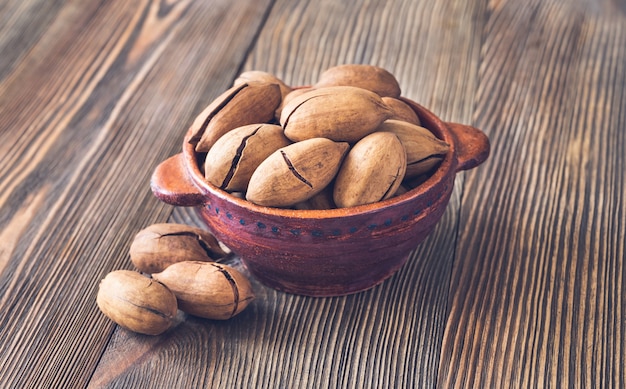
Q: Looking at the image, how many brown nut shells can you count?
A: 13